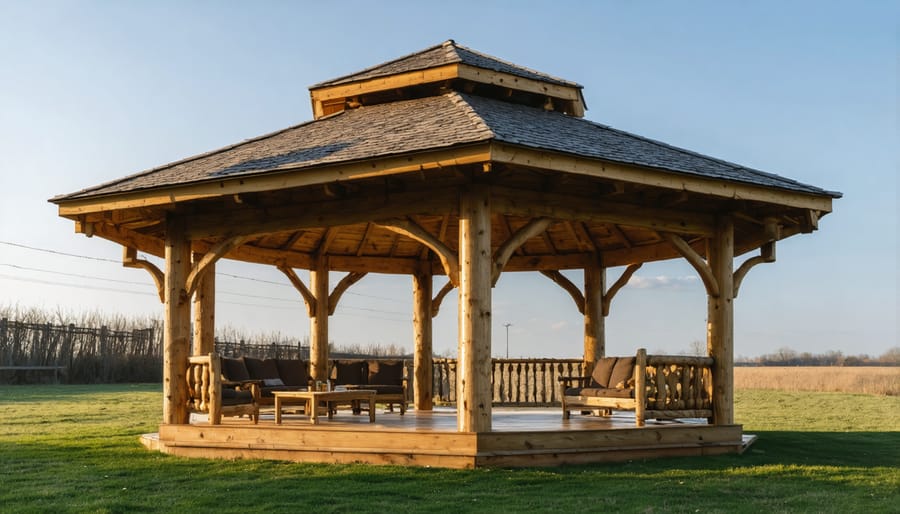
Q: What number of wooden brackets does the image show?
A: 11